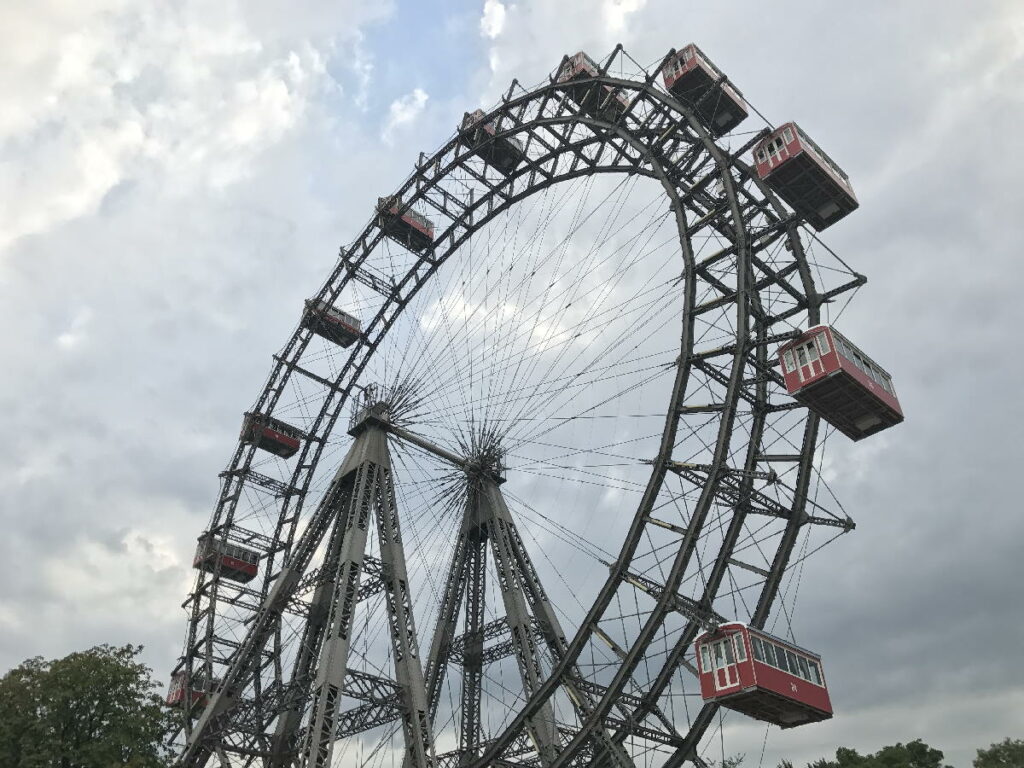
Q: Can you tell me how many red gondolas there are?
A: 11